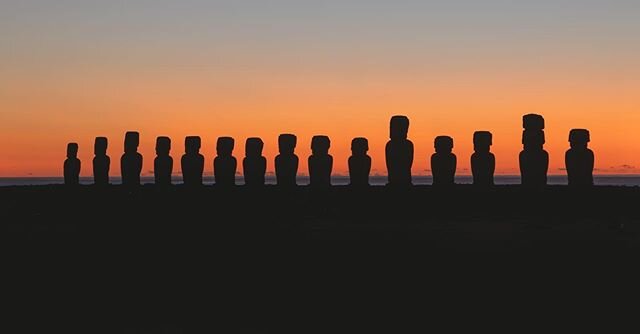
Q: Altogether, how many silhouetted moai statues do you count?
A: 15